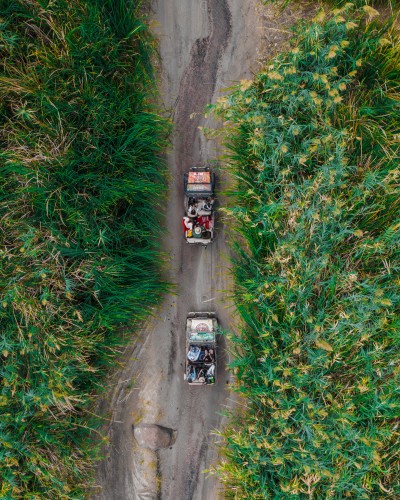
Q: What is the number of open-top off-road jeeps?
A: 2